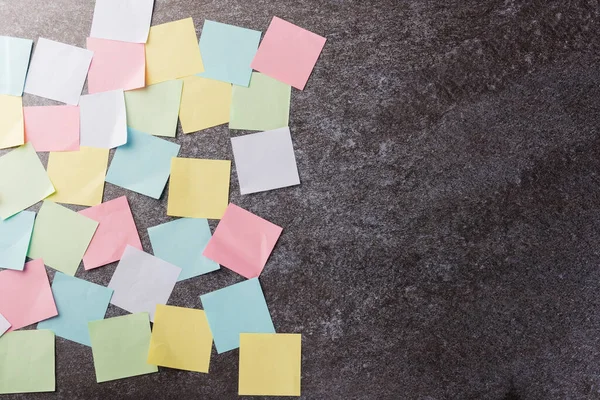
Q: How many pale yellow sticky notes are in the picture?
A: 7